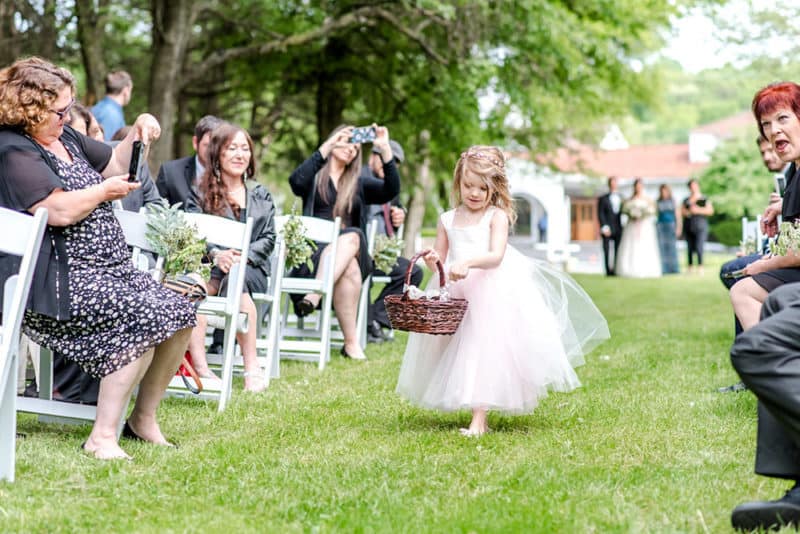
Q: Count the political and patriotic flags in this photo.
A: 0